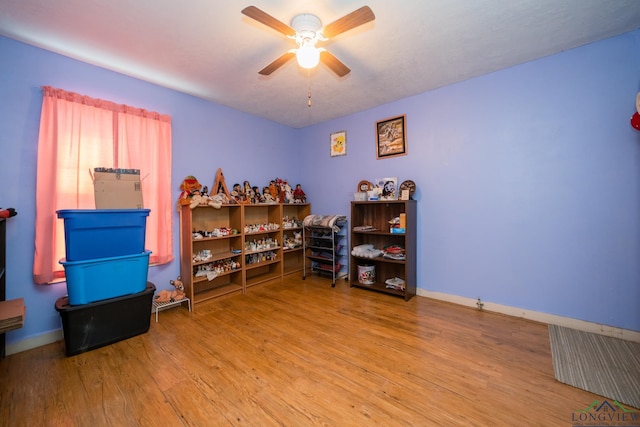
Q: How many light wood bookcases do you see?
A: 3